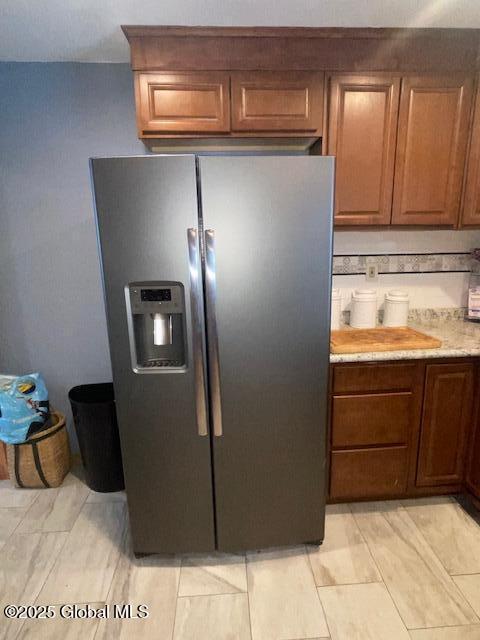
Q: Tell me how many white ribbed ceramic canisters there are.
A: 3